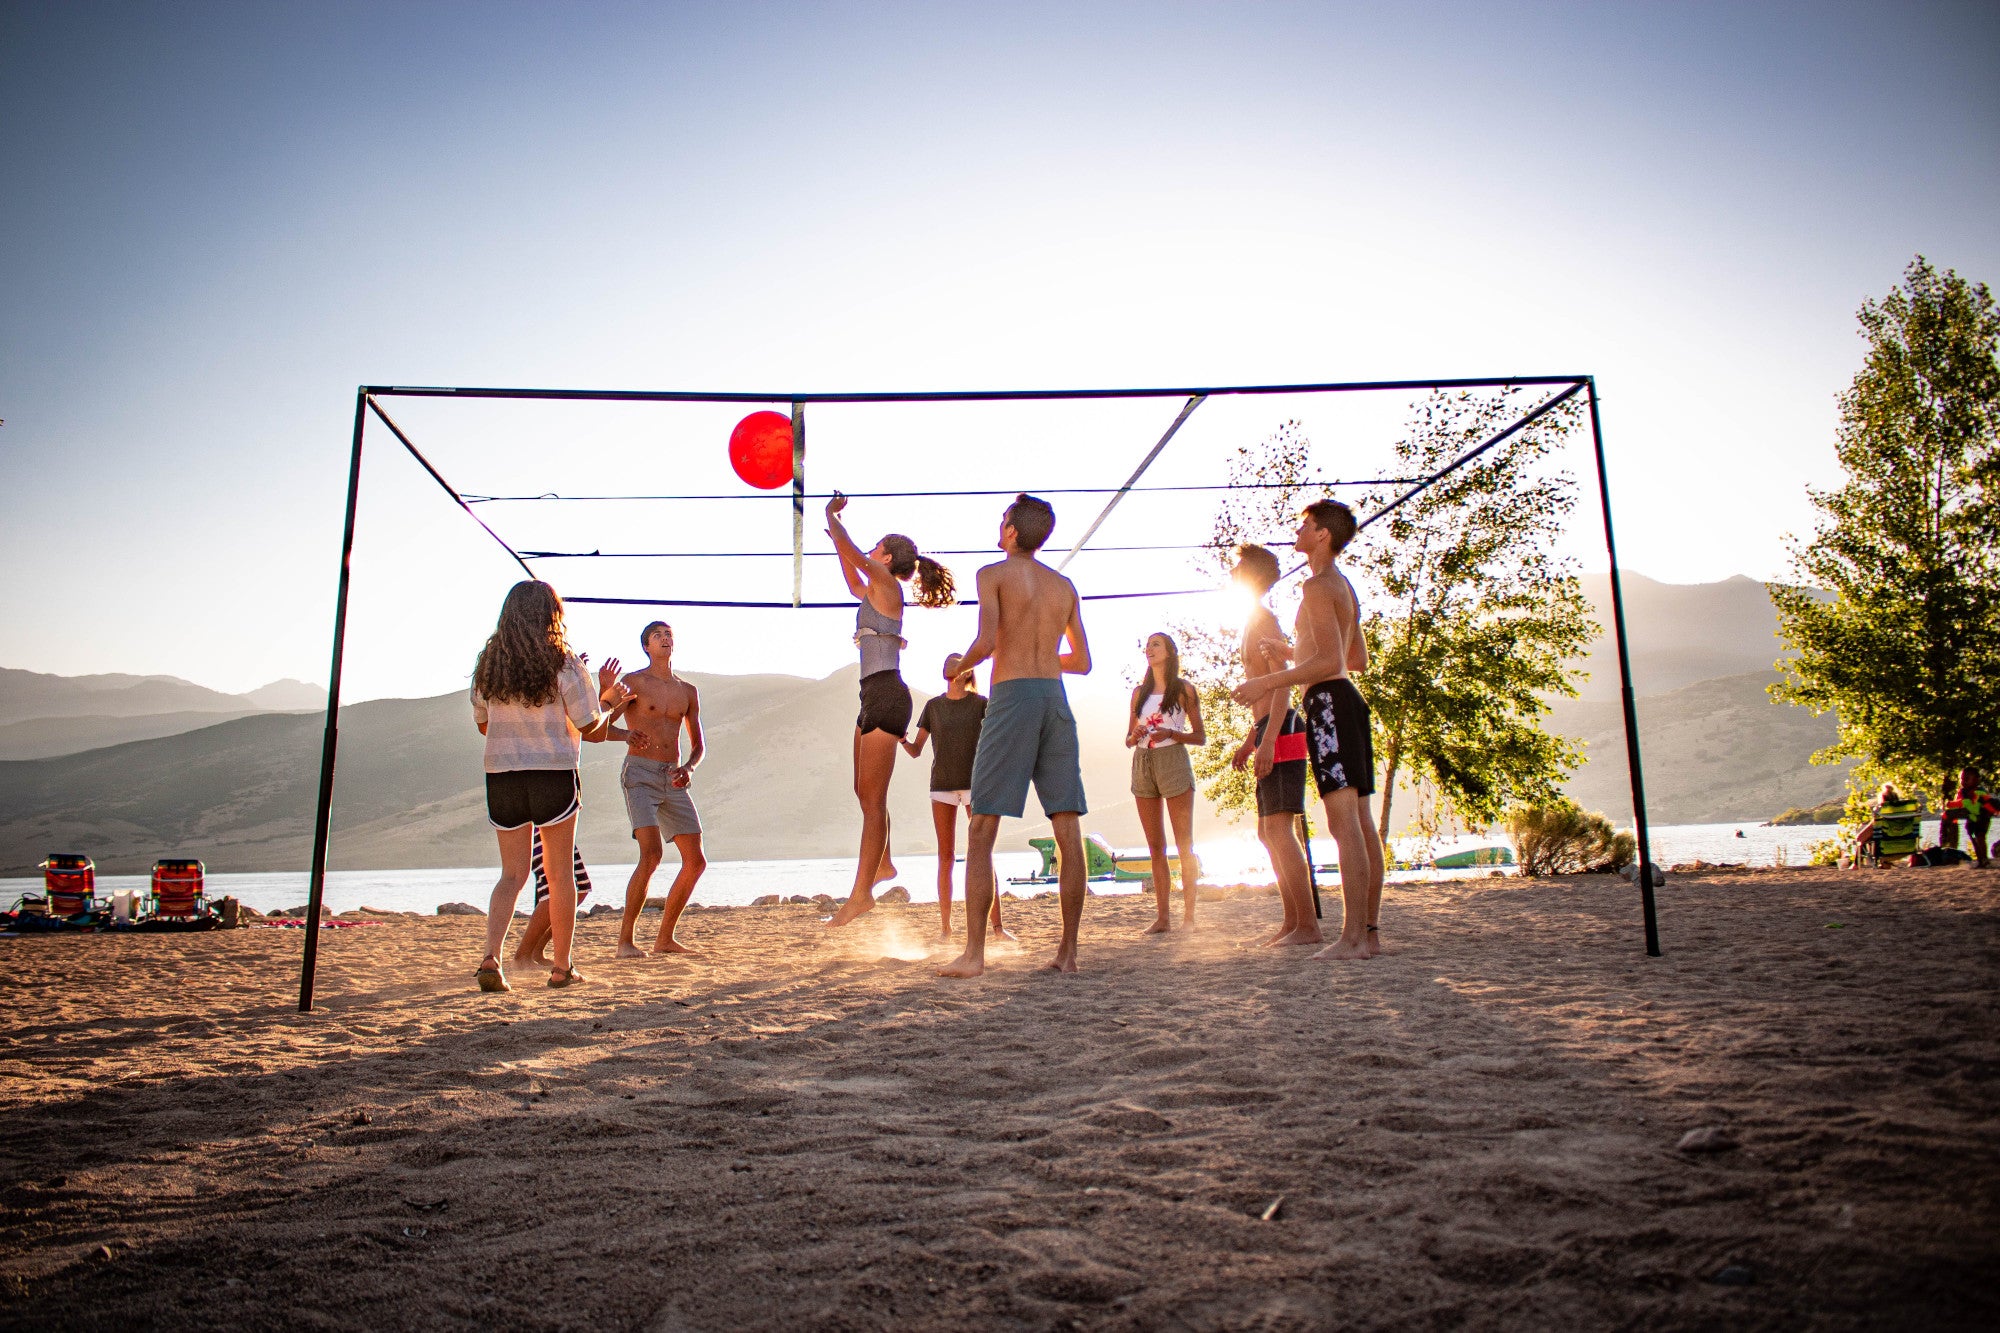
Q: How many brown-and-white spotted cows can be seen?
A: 0